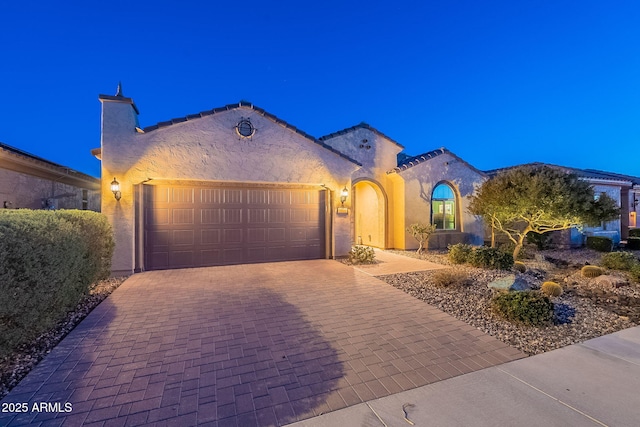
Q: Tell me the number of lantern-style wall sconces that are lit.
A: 2